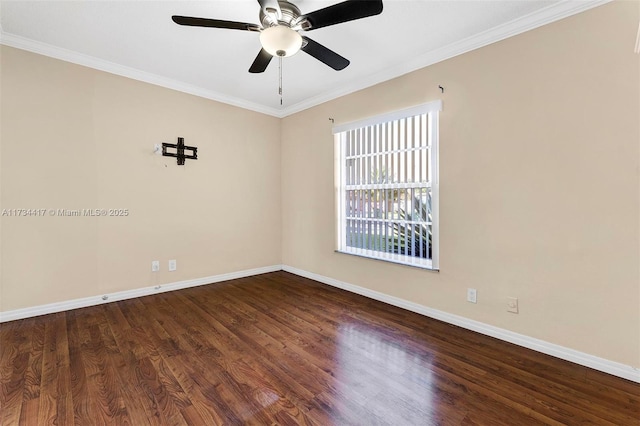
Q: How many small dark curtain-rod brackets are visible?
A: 2